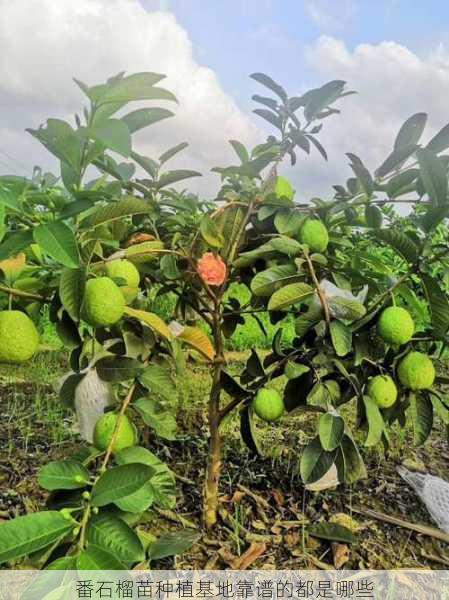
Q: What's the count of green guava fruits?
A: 10